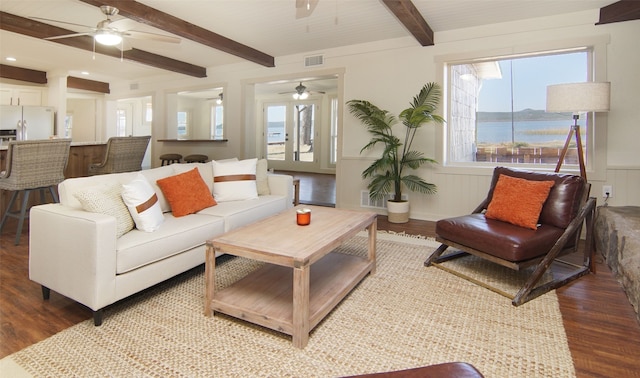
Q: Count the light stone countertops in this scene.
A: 1